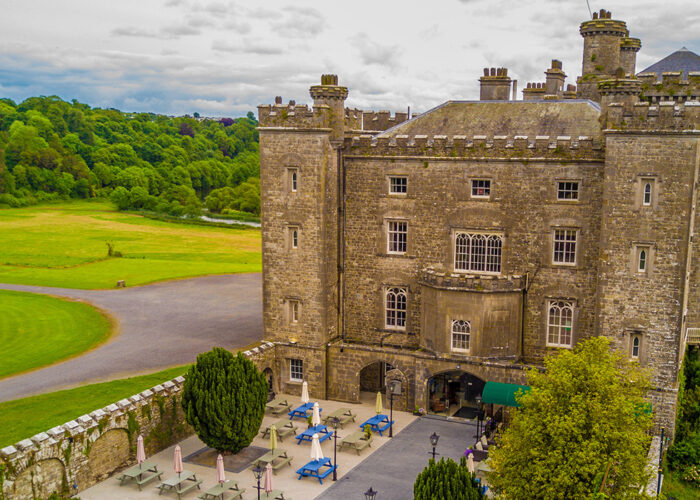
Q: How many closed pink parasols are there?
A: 4